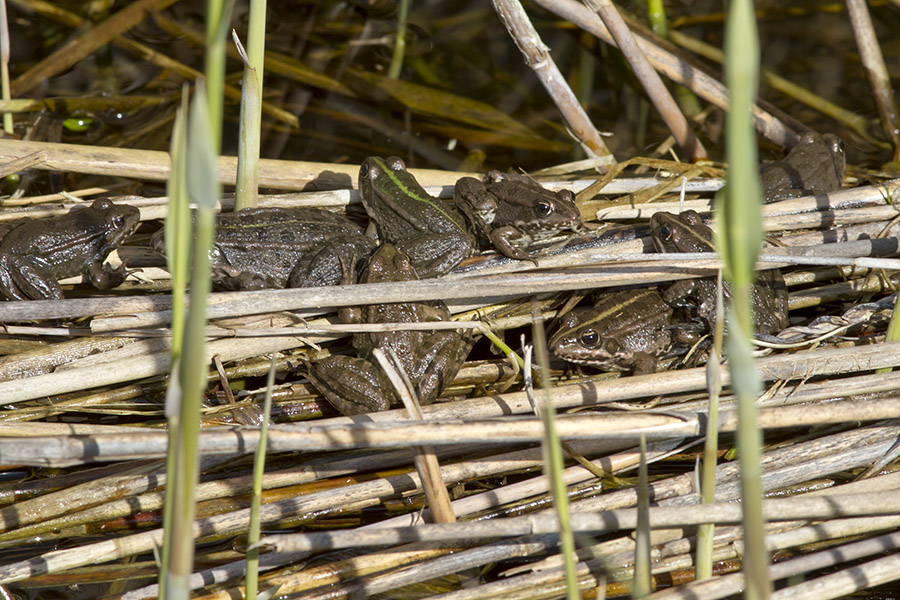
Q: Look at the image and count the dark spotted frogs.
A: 8